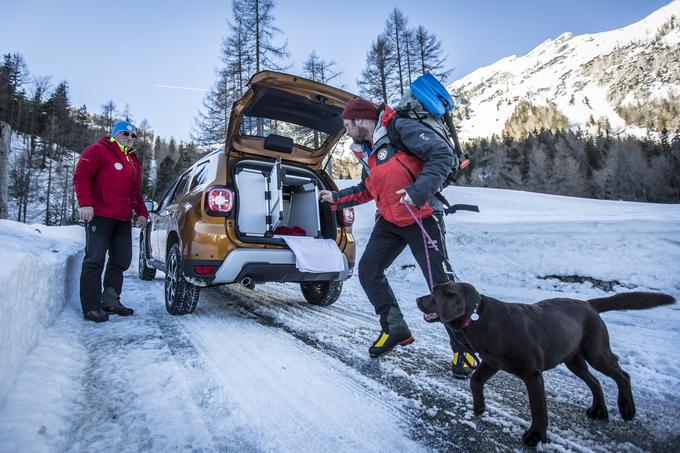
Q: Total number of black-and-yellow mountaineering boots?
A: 2